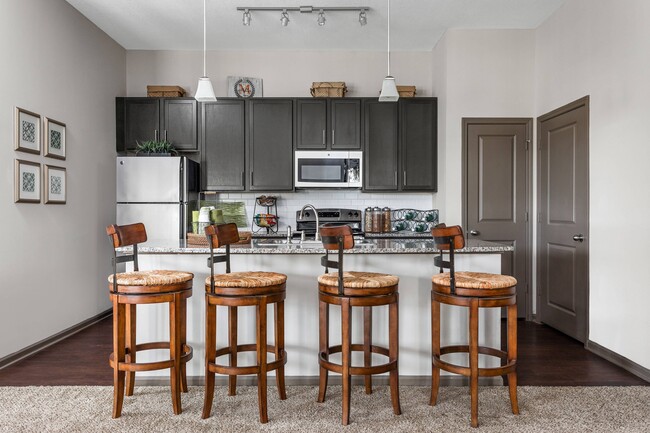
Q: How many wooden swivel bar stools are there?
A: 4